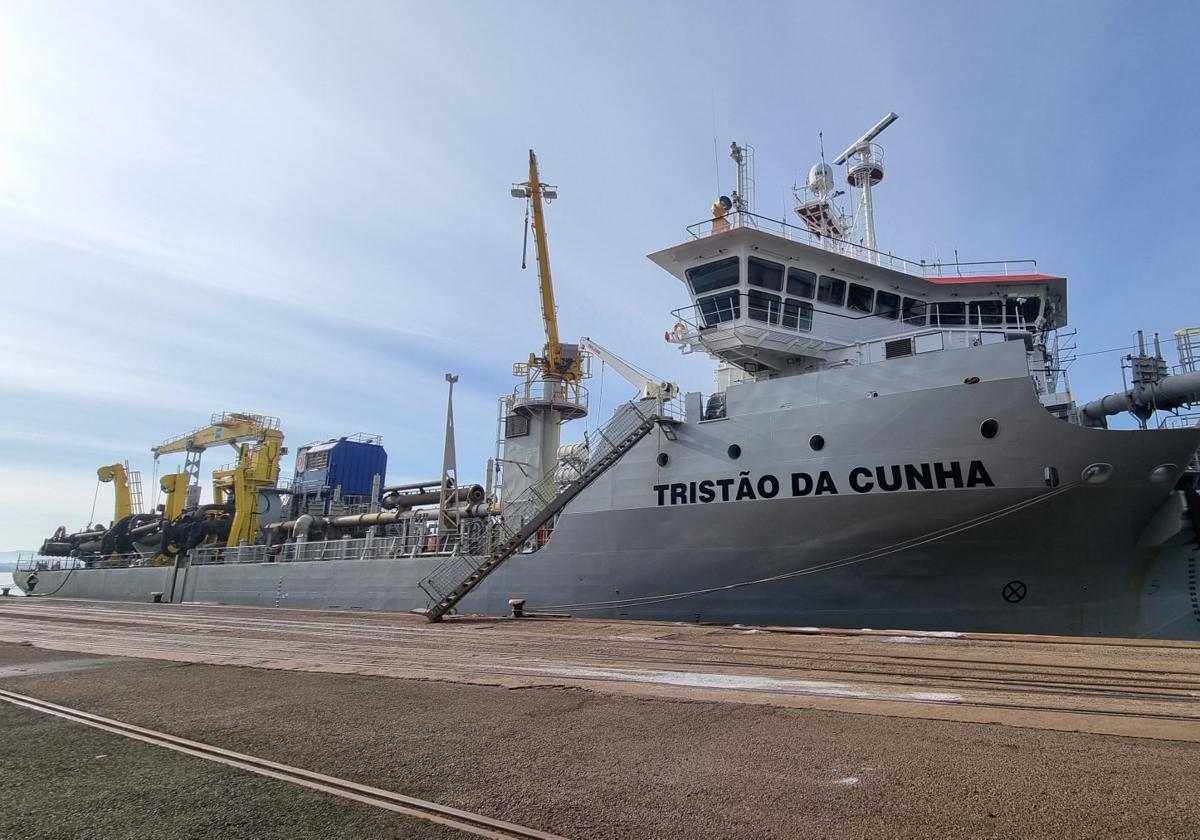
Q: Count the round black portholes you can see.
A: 4